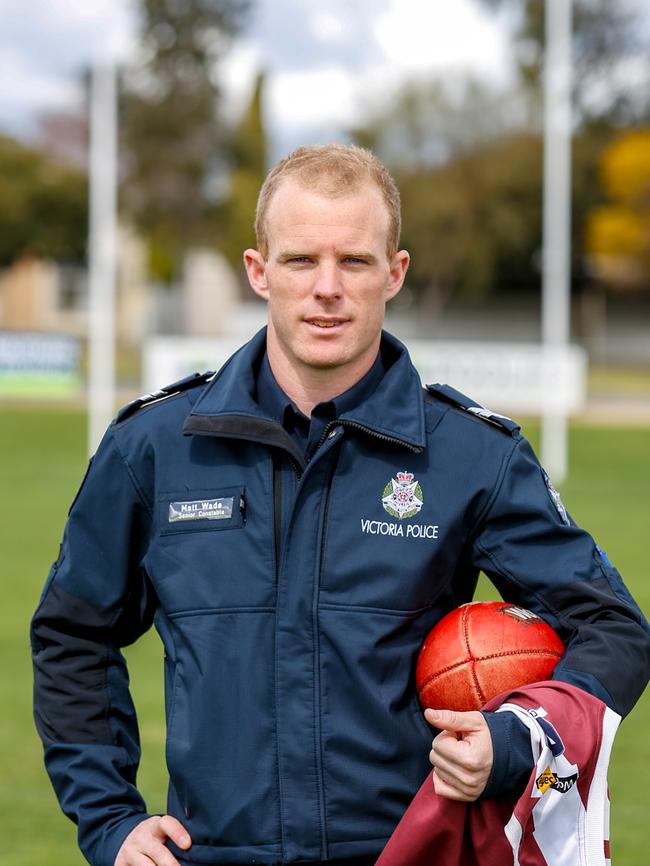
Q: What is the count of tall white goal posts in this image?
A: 2